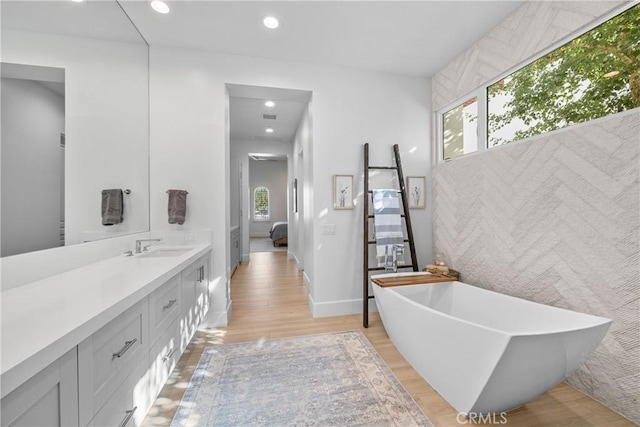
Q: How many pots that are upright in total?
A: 0